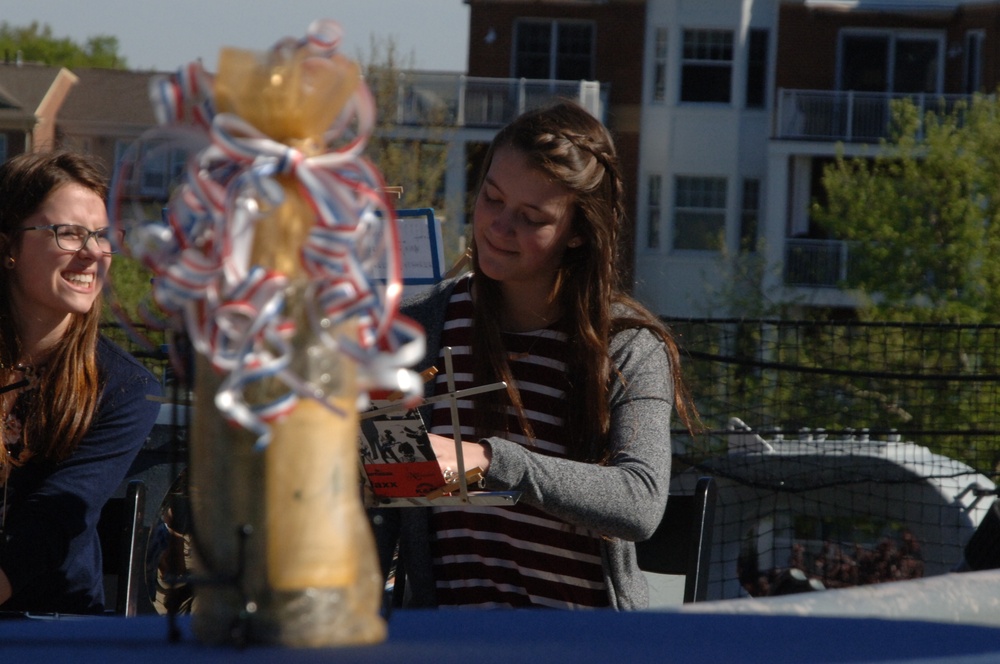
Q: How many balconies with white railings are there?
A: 3